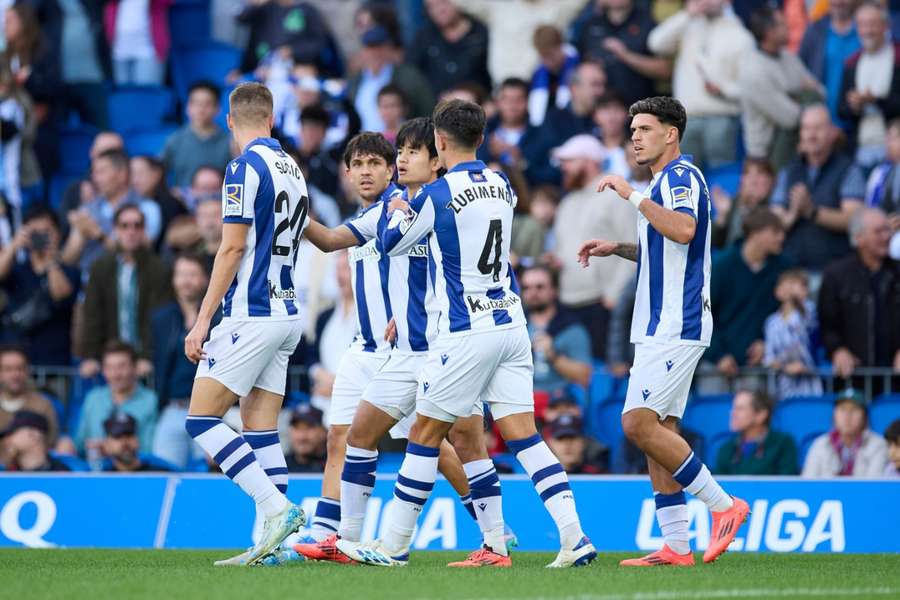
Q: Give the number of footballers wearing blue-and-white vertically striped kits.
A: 5